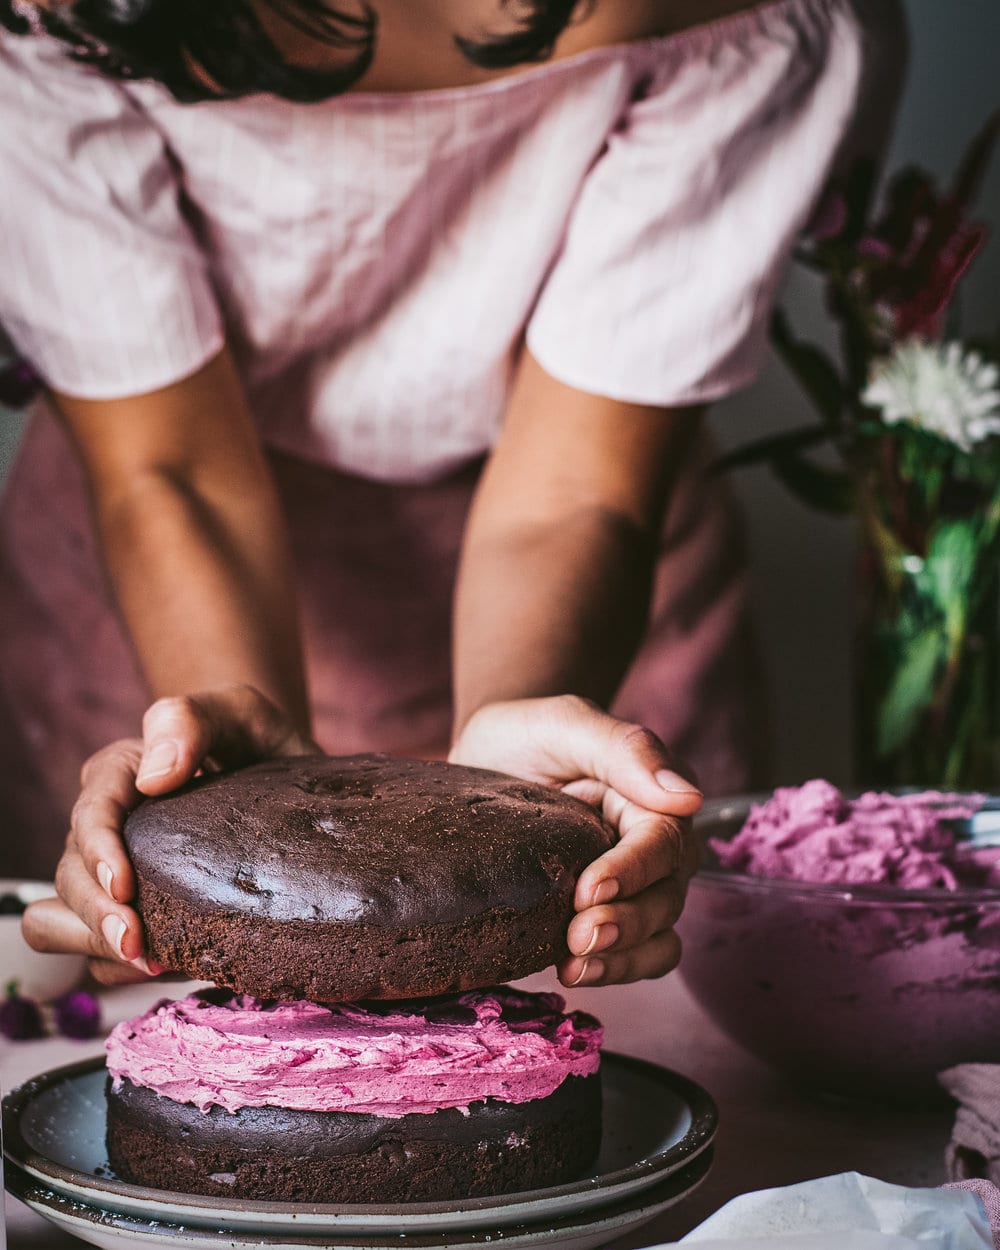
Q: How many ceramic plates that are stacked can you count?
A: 2